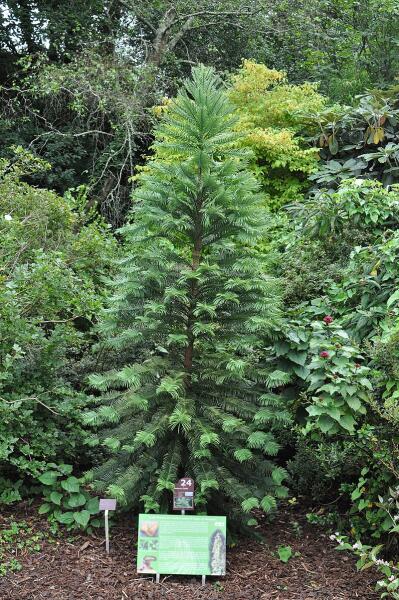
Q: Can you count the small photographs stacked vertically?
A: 3